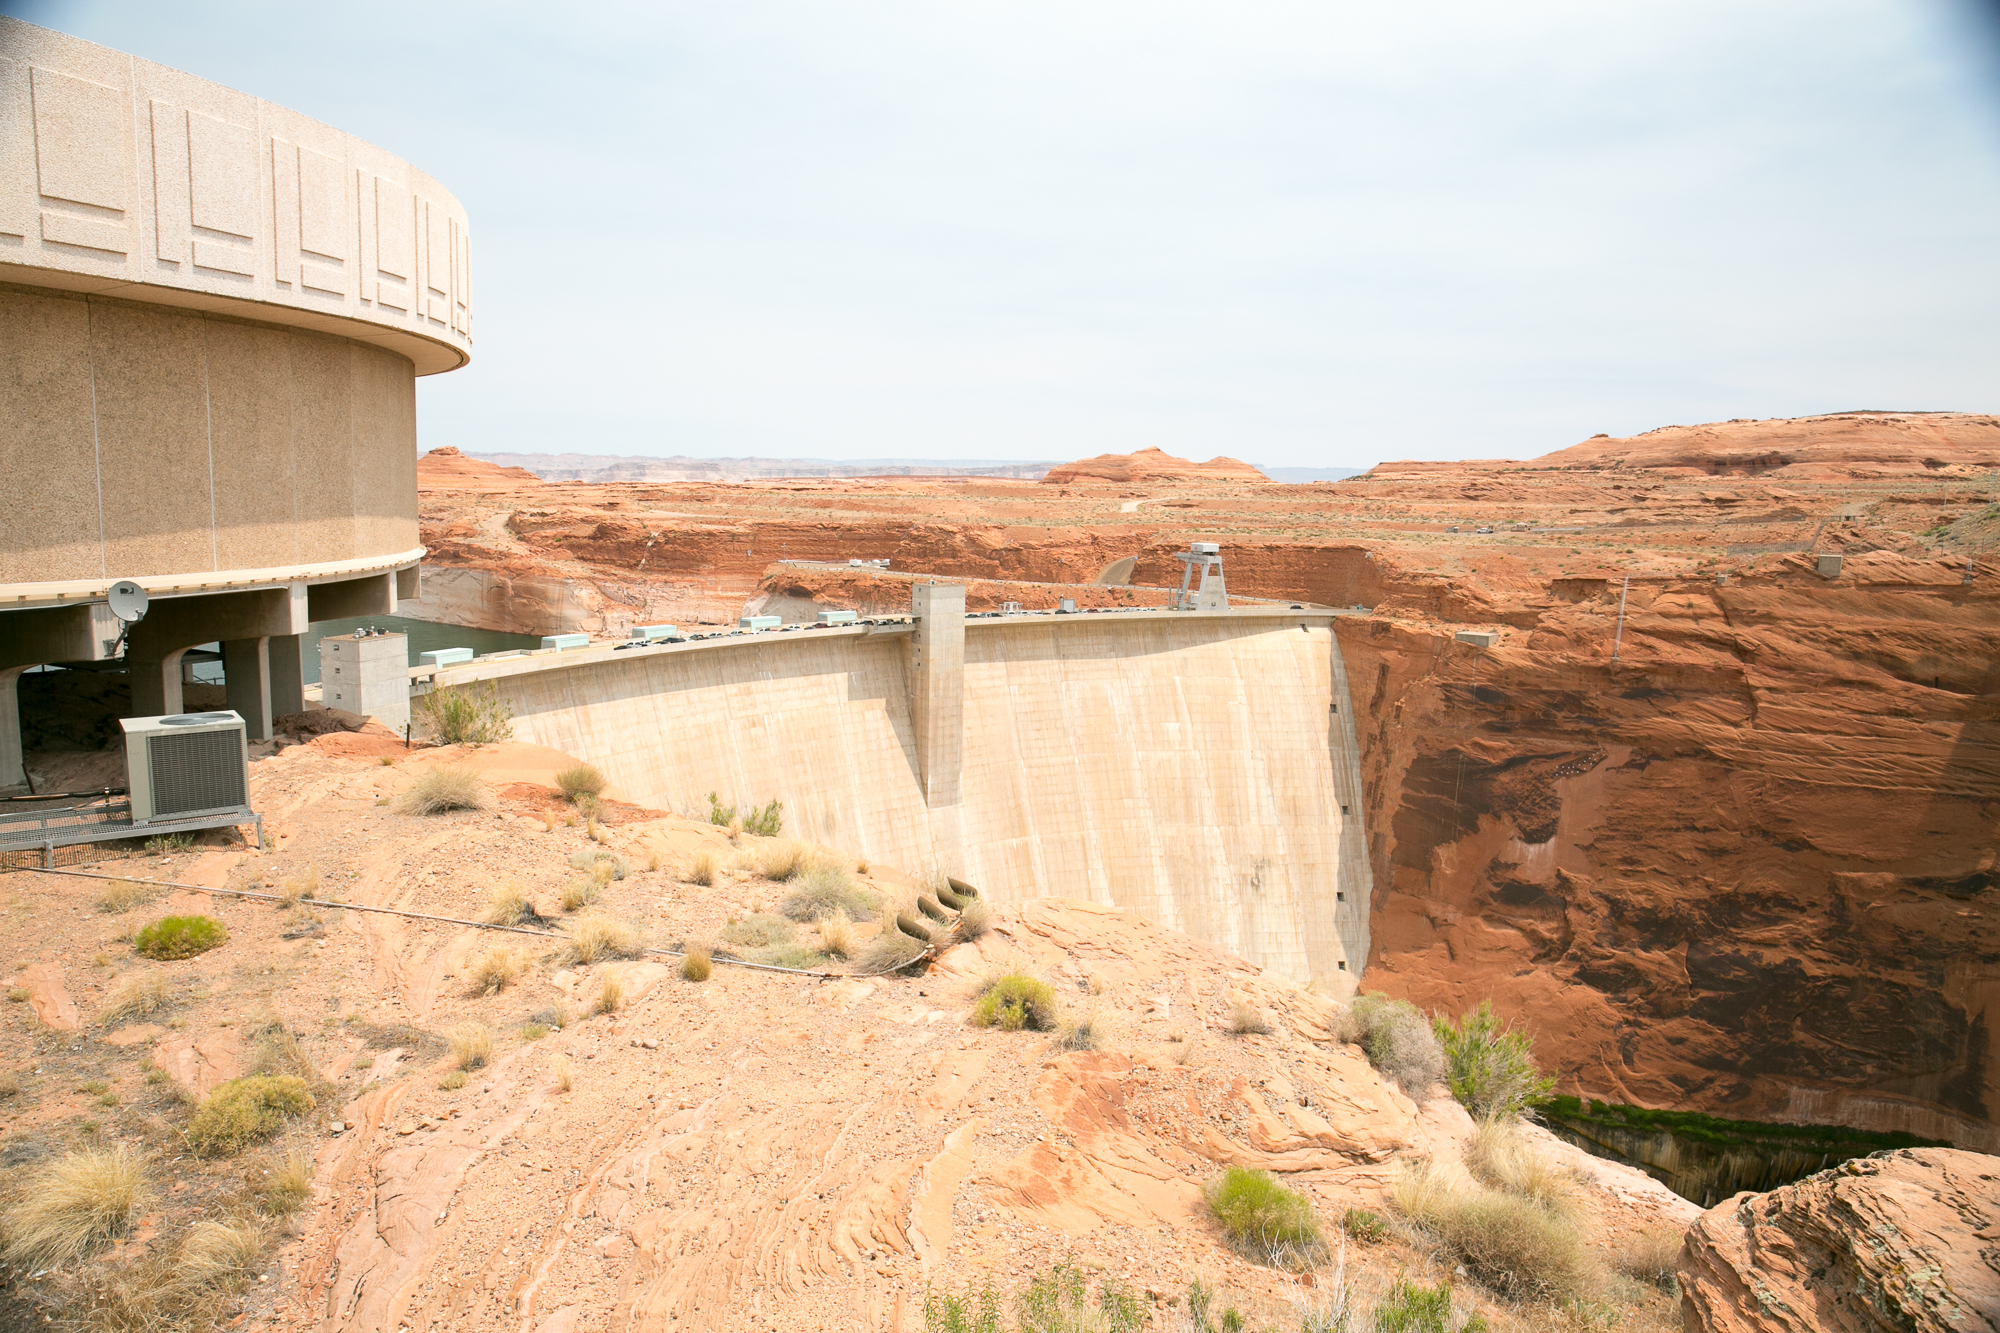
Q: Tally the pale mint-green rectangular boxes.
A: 5